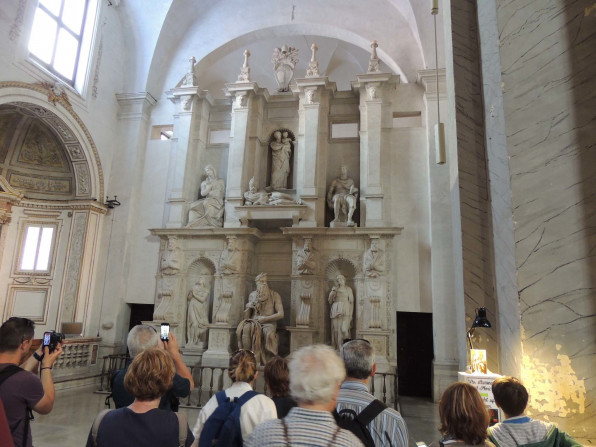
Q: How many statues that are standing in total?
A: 3